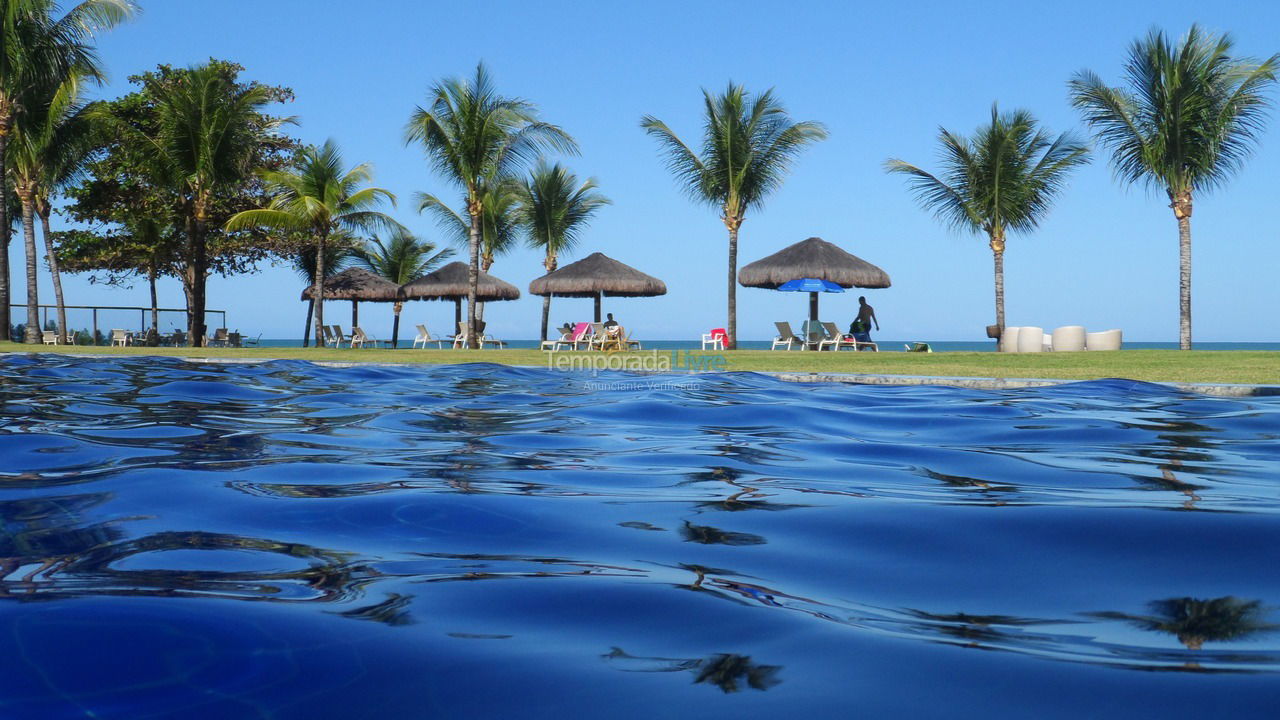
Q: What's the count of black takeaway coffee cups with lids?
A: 0